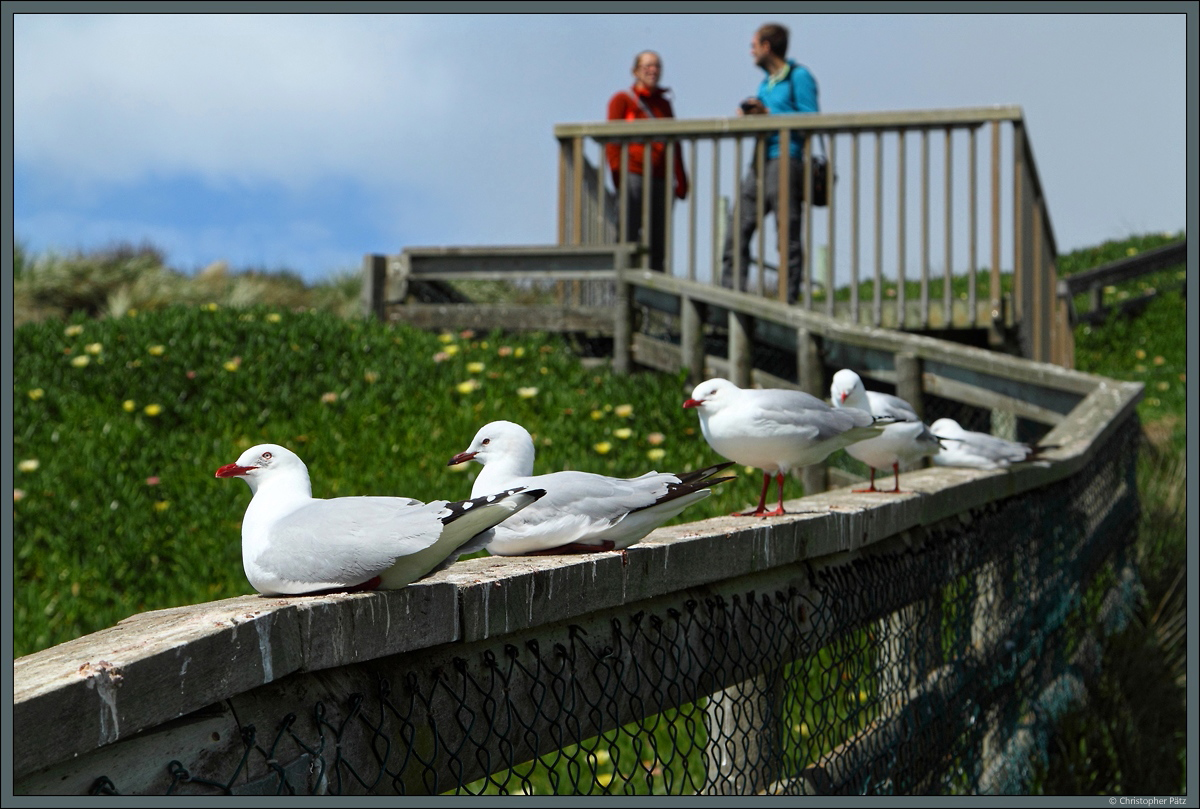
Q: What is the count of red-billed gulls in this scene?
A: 5